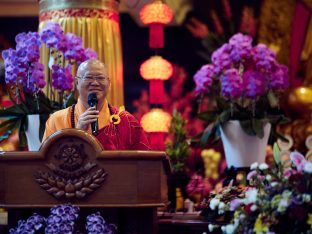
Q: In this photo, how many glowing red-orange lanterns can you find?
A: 3